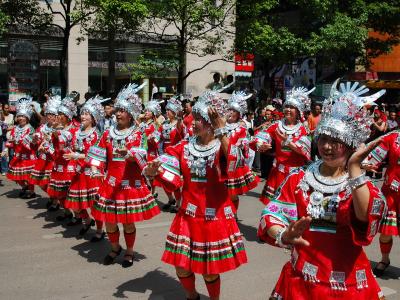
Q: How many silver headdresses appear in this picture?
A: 11